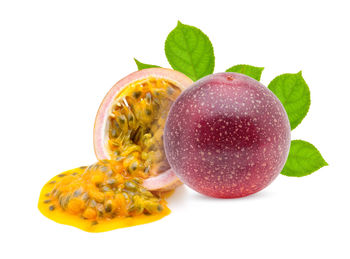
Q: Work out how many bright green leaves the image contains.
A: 5